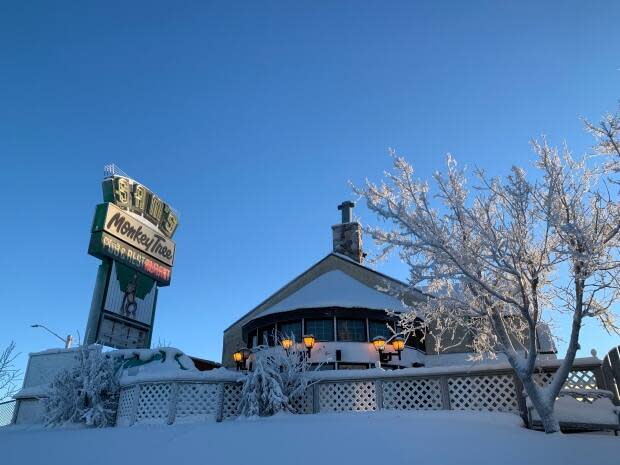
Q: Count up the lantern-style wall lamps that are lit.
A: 5